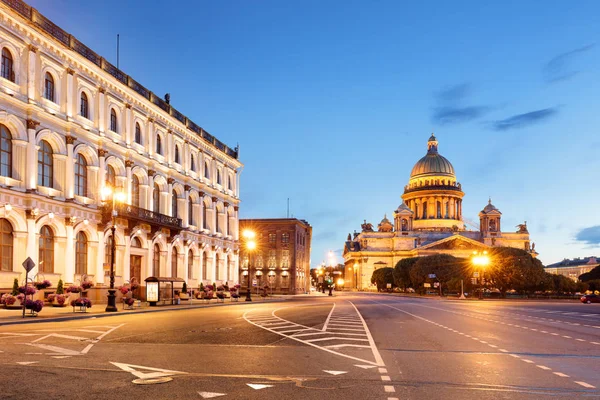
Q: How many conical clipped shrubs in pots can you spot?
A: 6